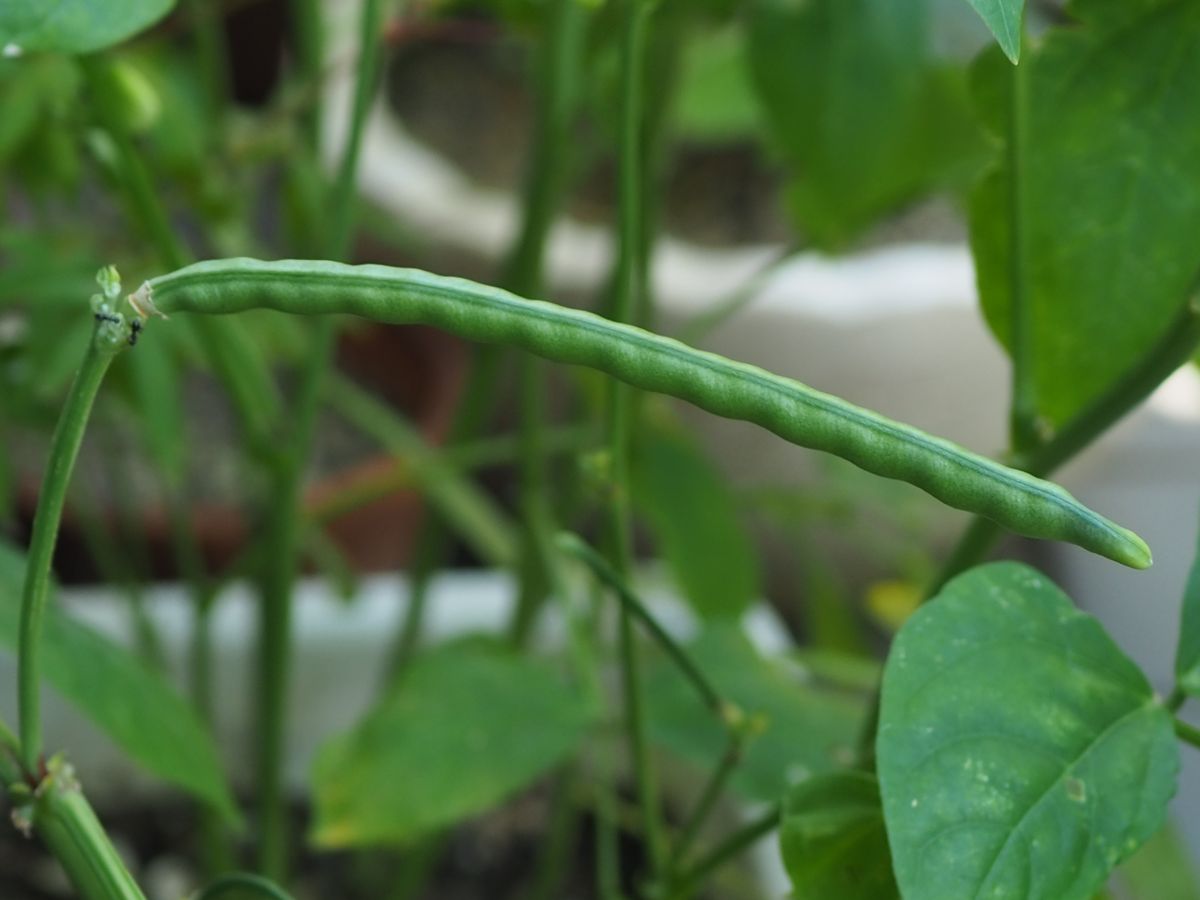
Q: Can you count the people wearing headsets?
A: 0